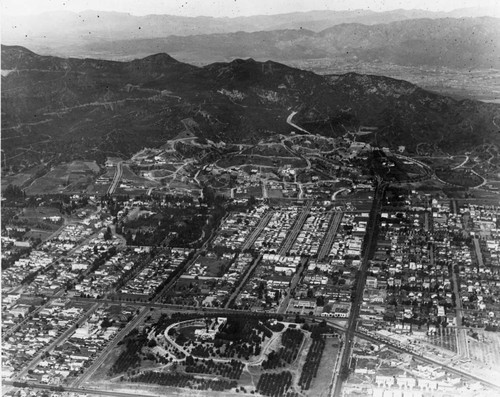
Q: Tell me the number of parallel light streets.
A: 3